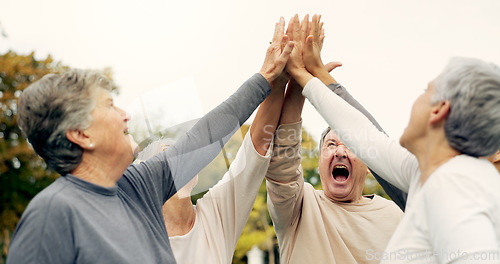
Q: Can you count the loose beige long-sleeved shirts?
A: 1